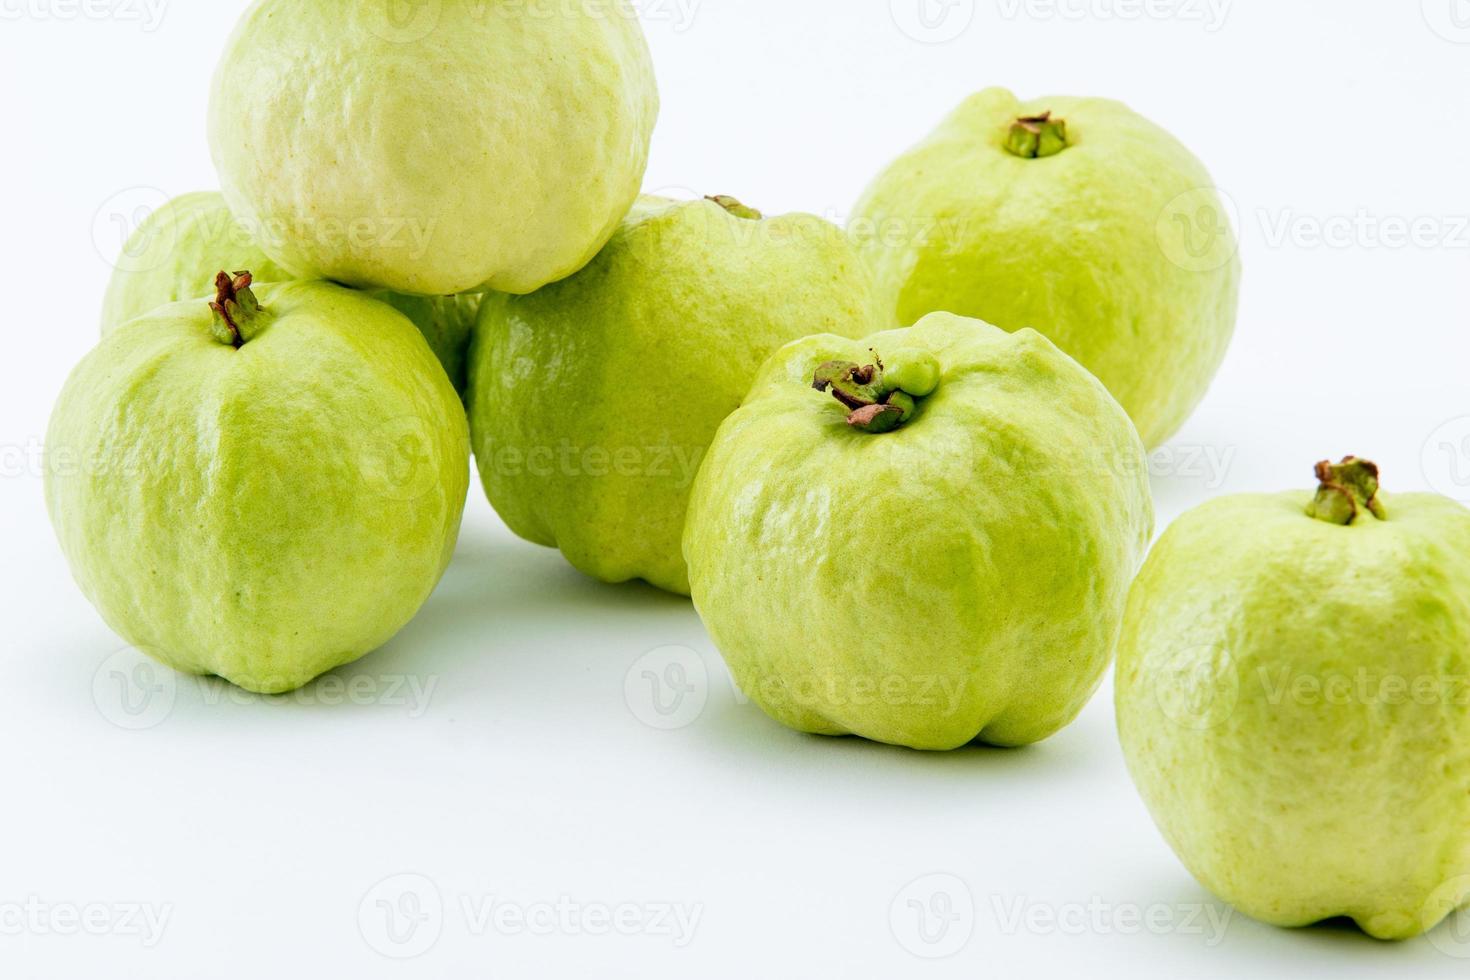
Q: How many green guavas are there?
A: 7